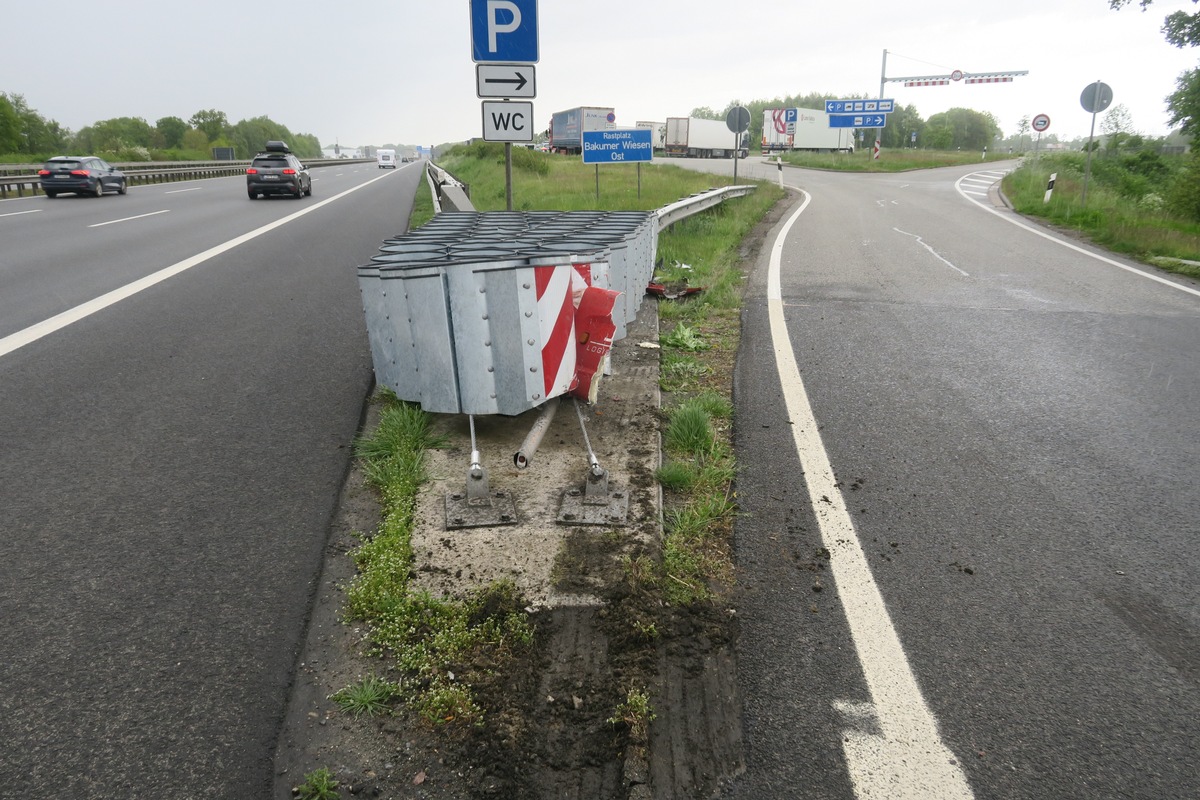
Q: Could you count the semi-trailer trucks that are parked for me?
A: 4